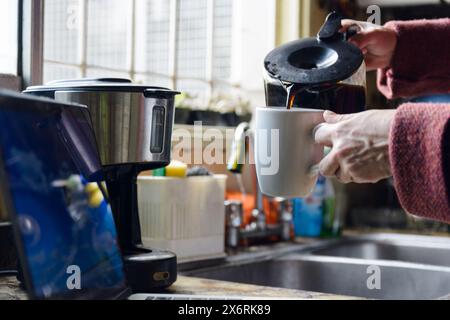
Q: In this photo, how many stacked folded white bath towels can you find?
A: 0